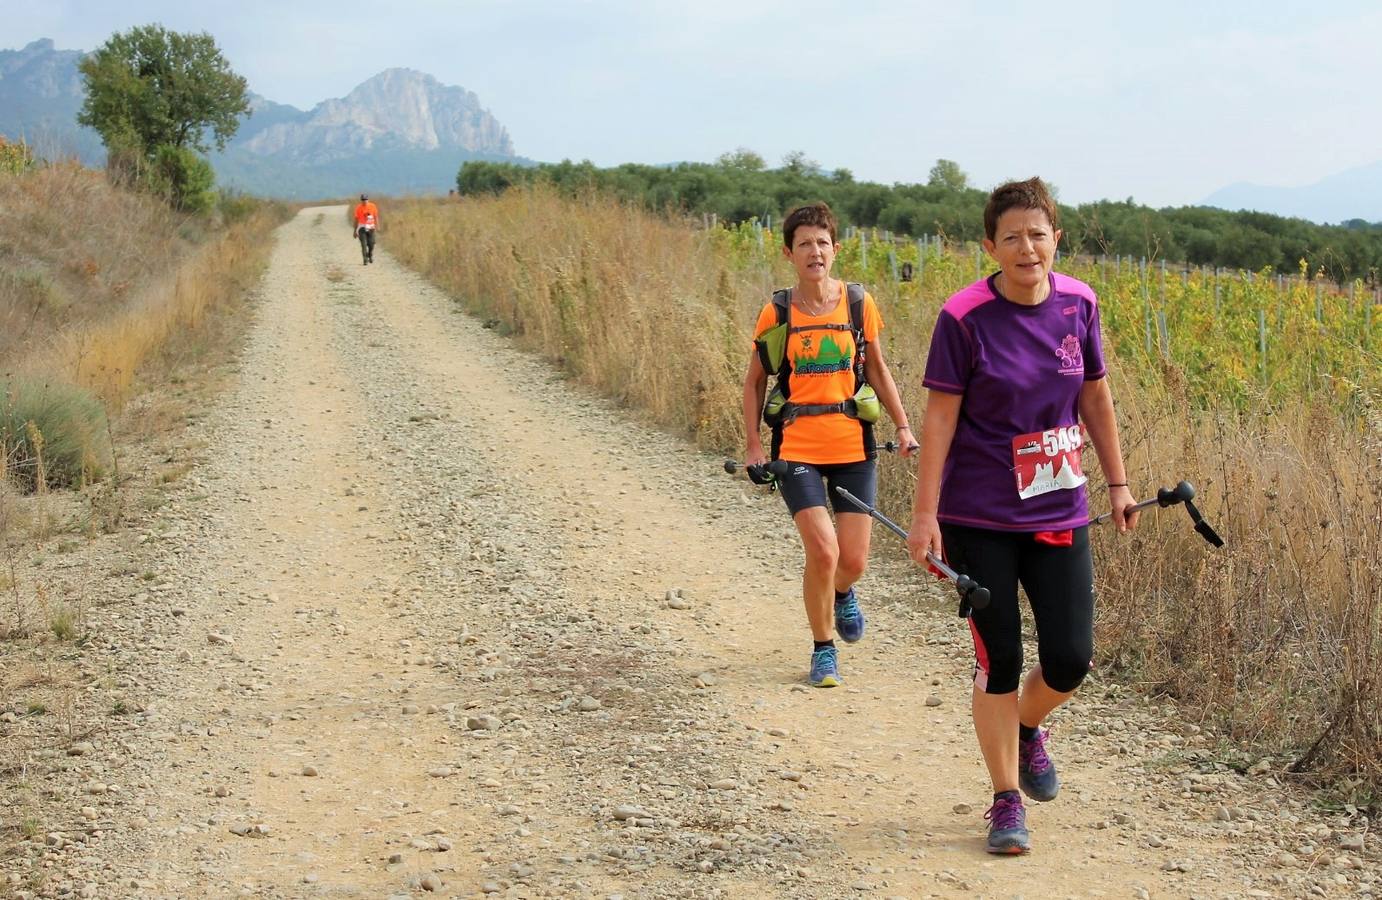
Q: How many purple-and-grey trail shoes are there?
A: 2